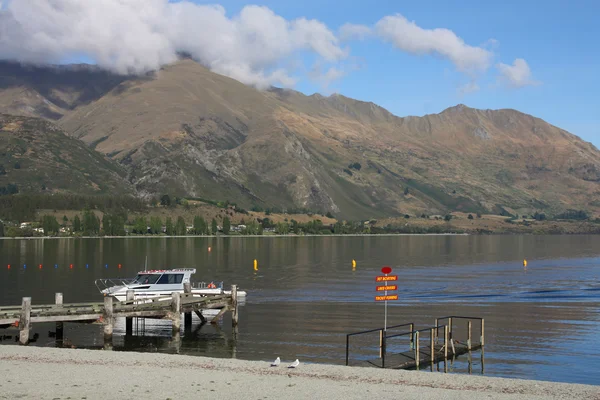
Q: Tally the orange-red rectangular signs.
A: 3